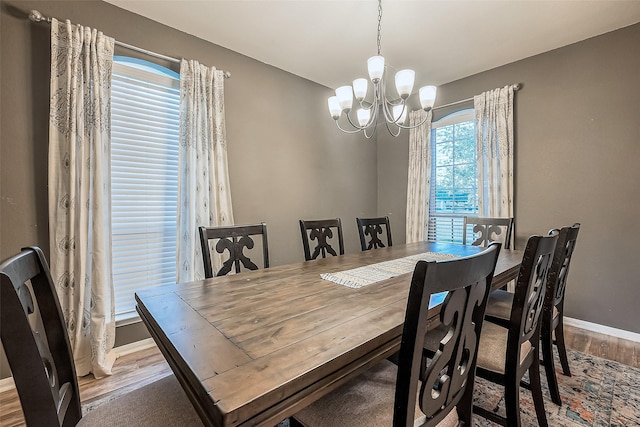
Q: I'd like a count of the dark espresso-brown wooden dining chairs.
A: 8